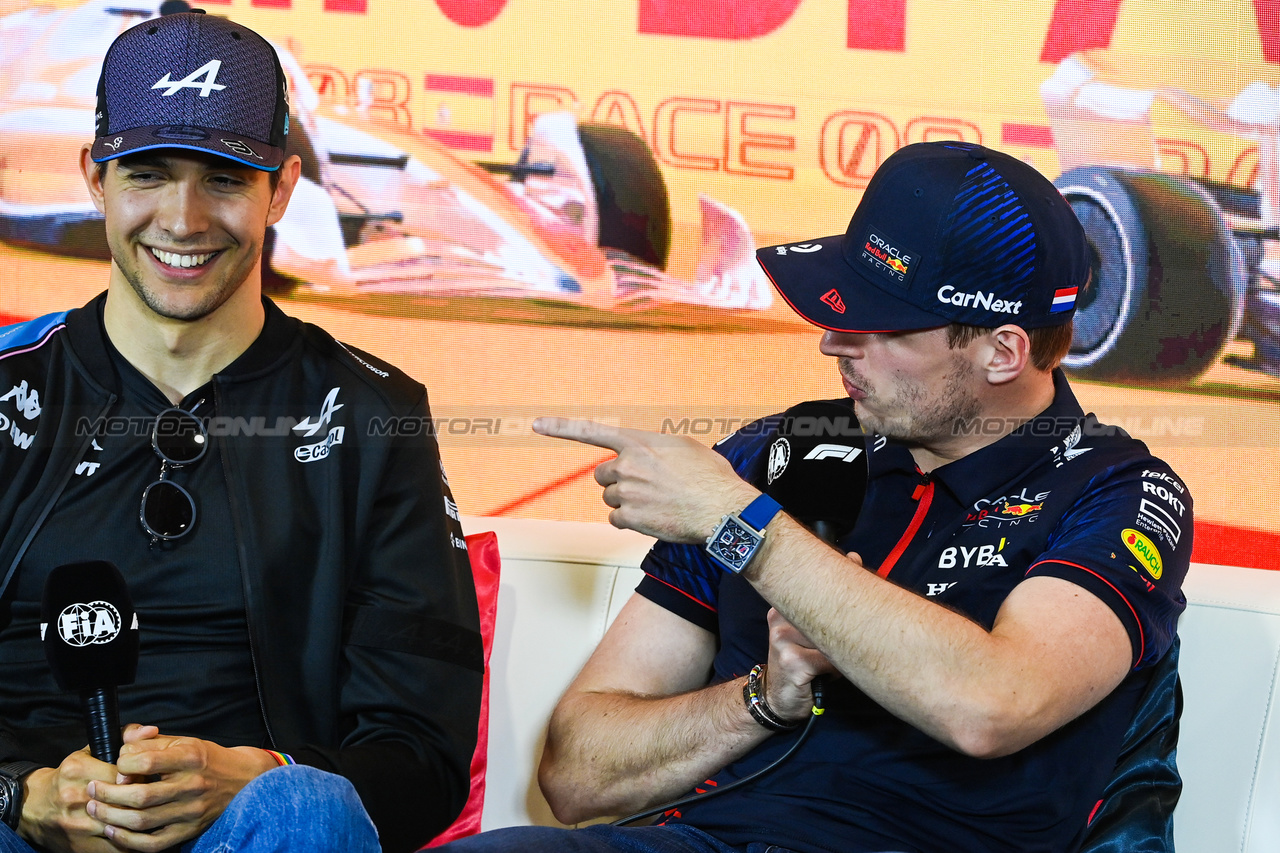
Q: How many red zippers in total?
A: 1